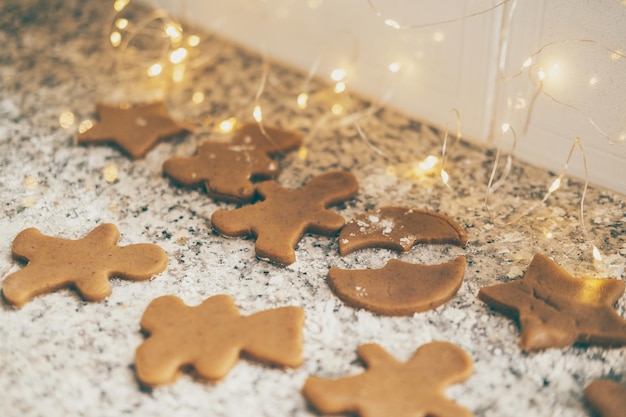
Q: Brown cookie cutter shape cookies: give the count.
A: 10